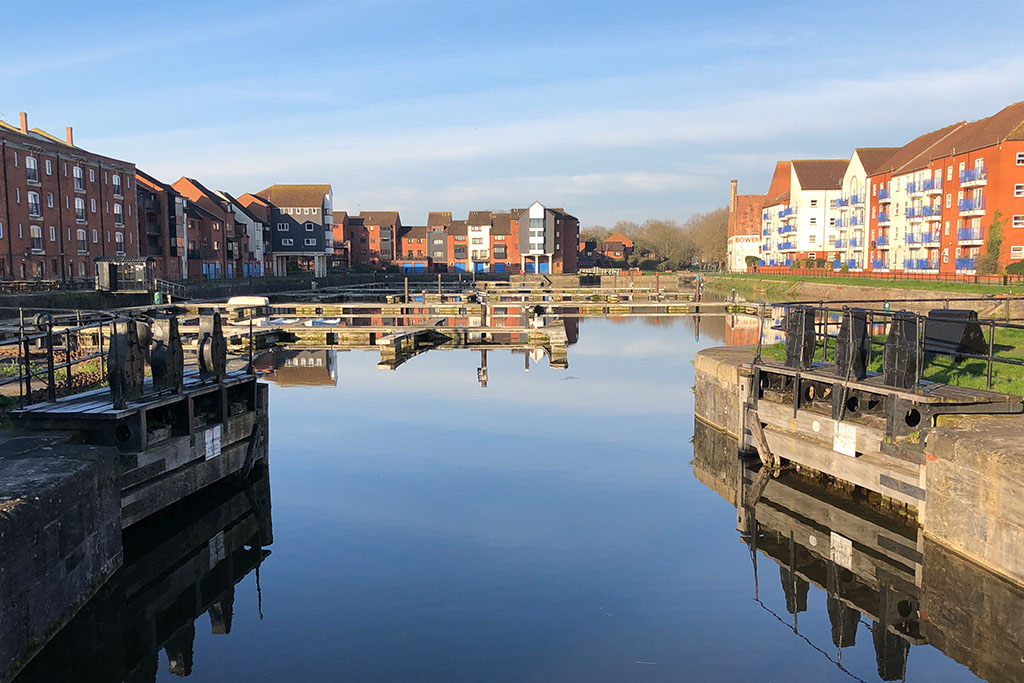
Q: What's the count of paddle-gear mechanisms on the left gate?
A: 3